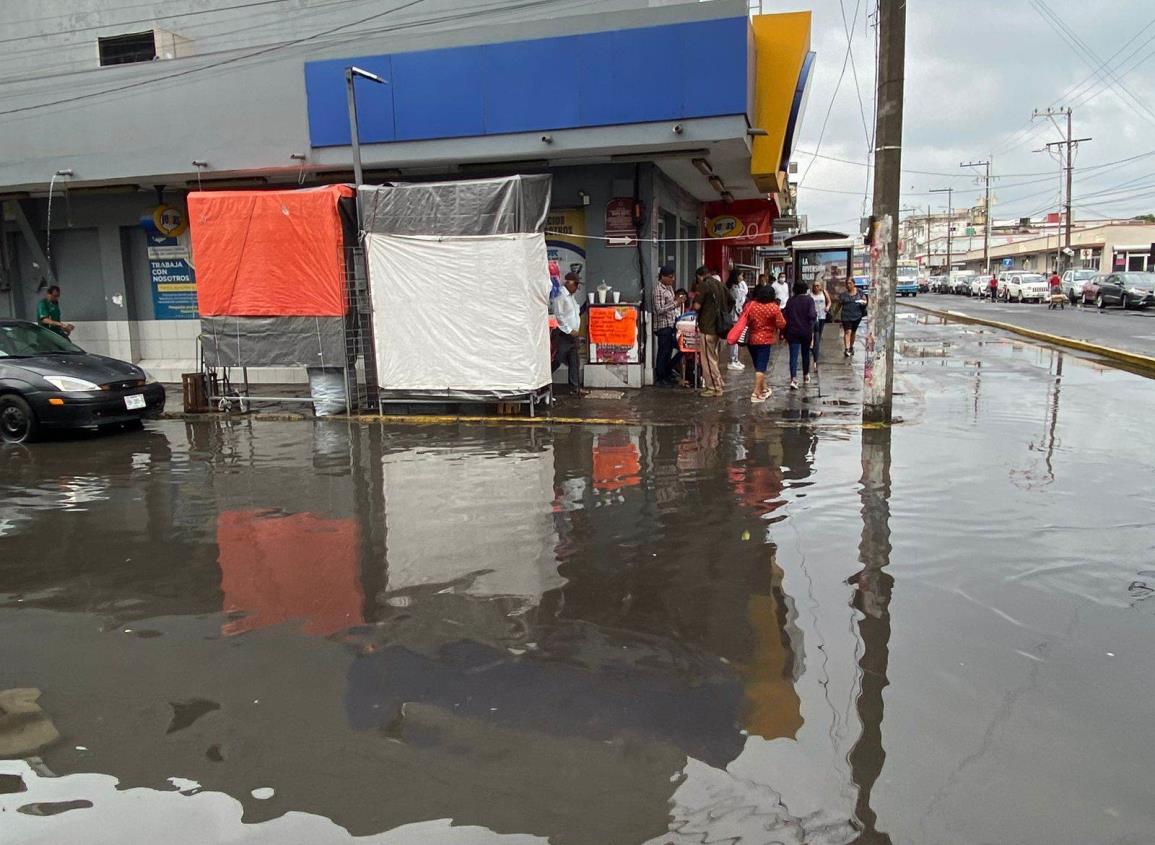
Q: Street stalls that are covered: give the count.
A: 2